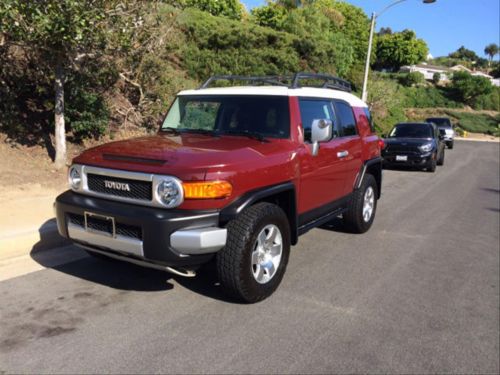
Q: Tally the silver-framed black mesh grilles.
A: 1